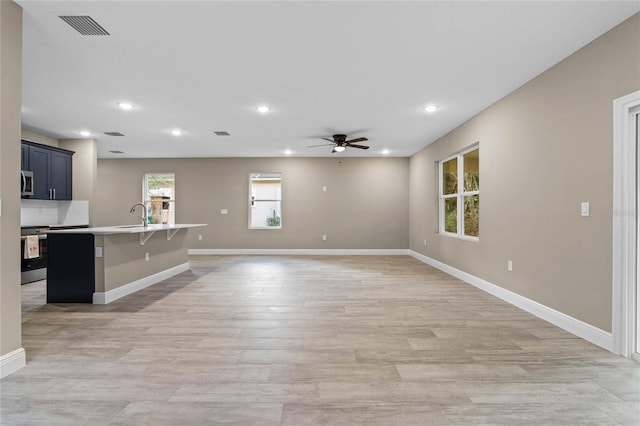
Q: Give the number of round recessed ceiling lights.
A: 7